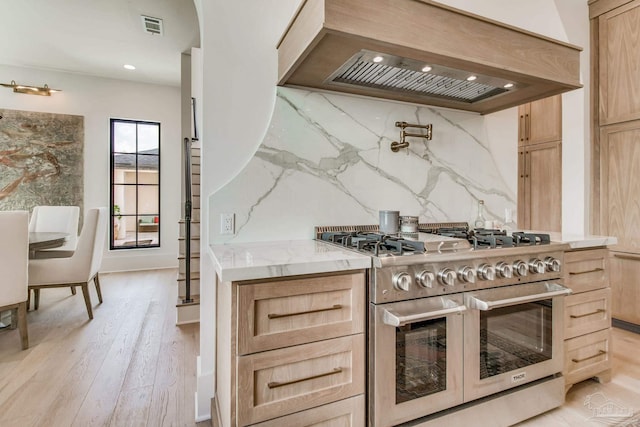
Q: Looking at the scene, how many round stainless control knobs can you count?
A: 9